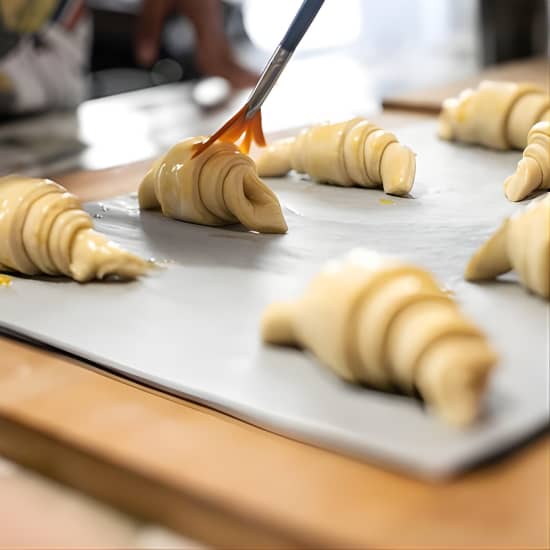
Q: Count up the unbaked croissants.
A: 7